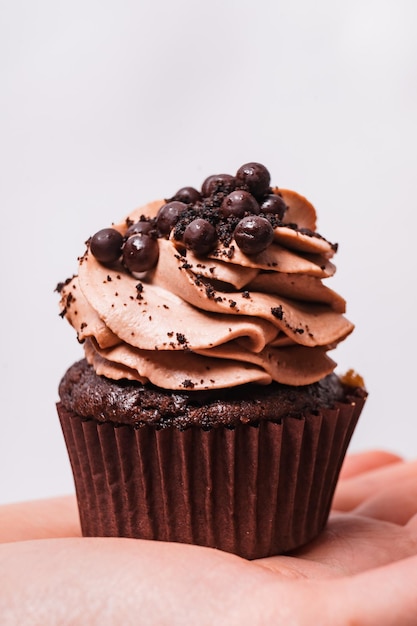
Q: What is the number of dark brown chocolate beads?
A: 11